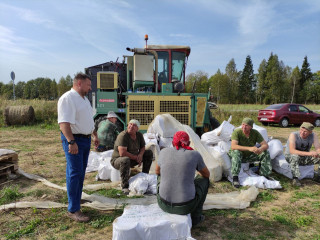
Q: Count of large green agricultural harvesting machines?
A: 1